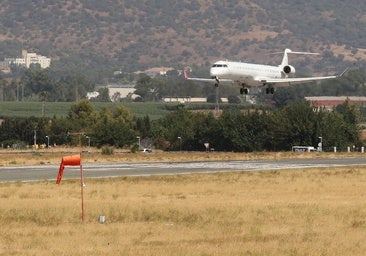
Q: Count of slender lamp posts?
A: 5